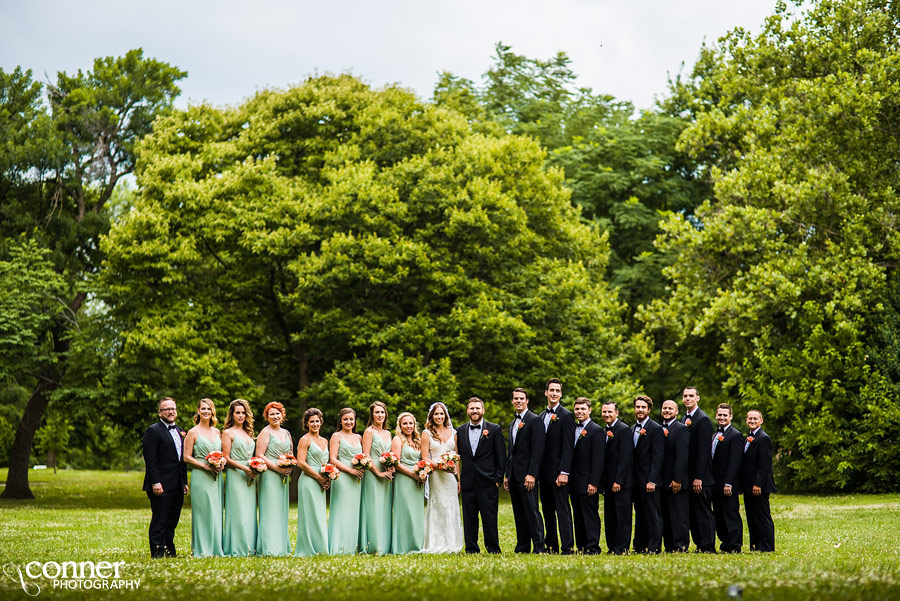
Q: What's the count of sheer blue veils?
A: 0